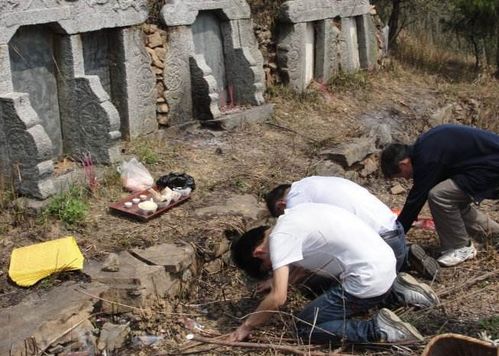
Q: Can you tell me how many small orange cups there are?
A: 0